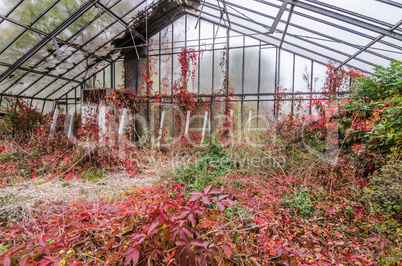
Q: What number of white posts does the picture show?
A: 8